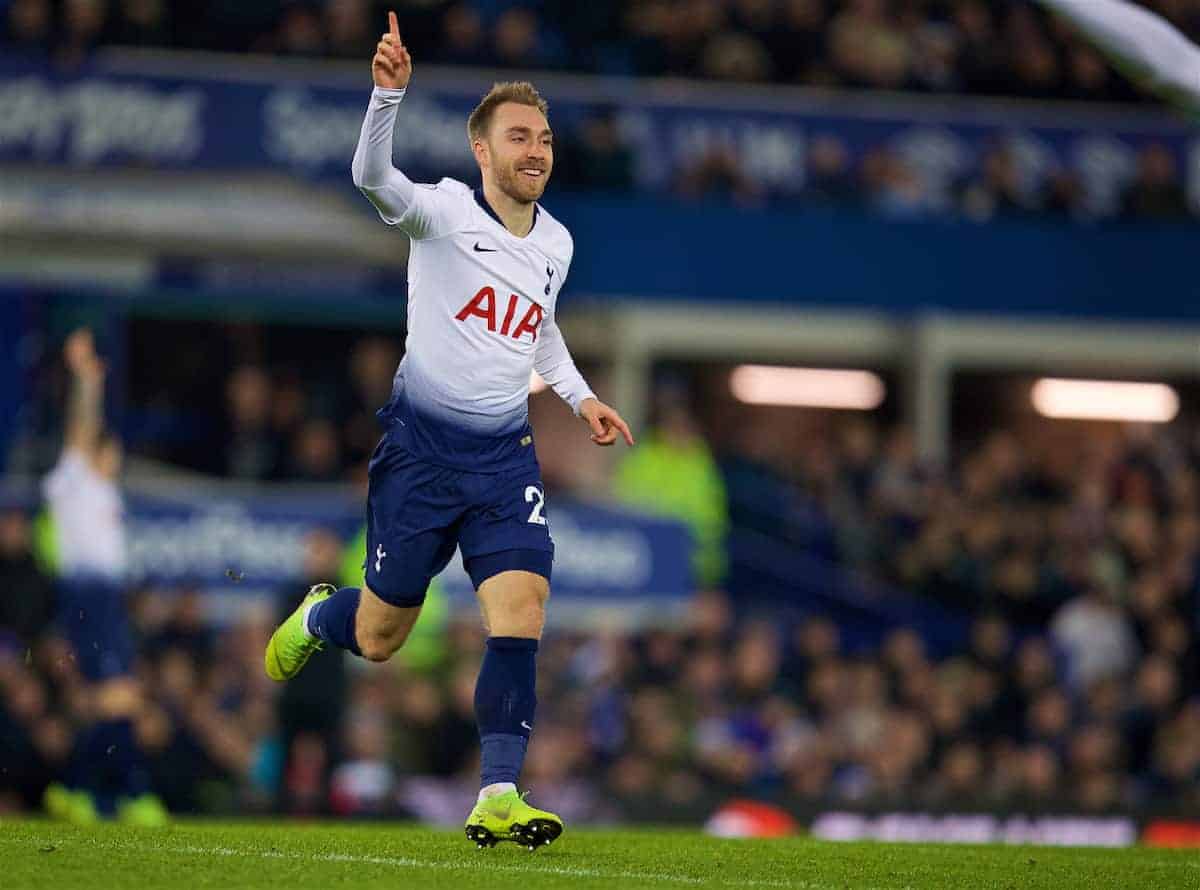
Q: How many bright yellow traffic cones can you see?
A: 0